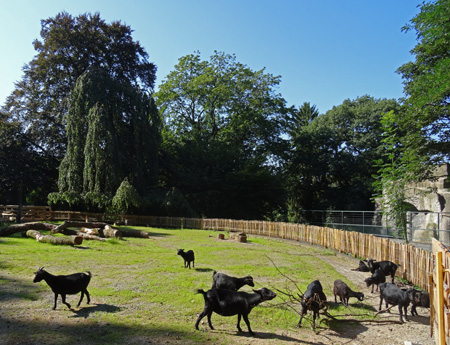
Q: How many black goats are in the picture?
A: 11